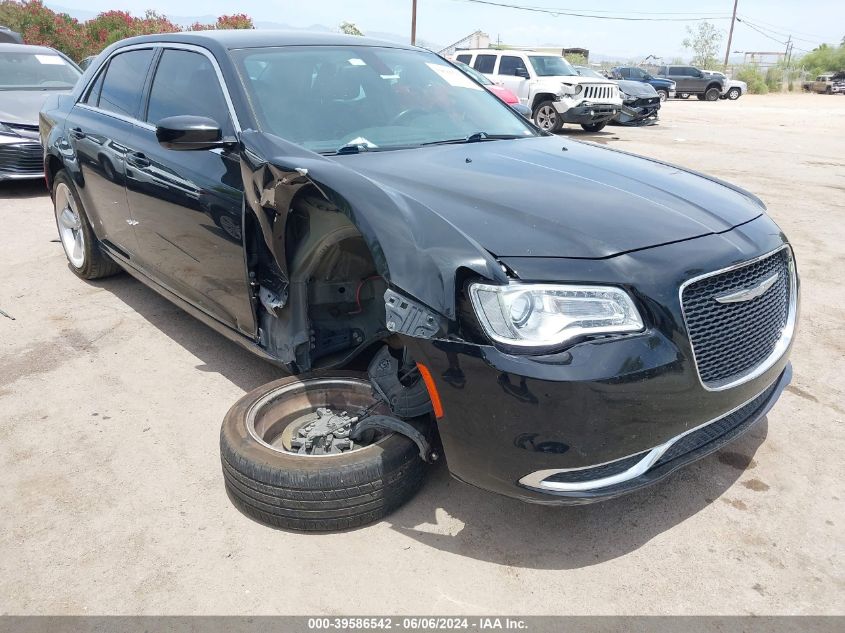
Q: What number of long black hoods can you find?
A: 1